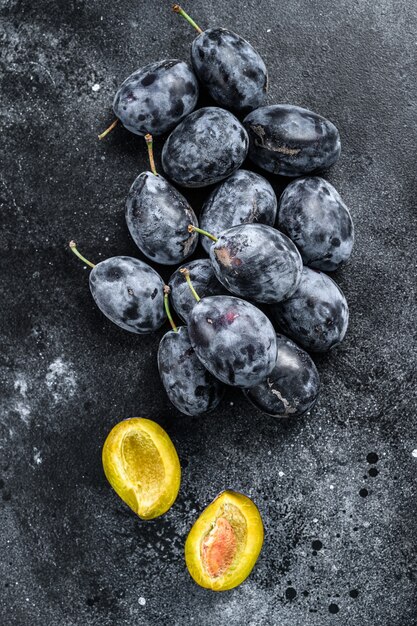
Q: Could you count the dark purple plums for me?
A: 14